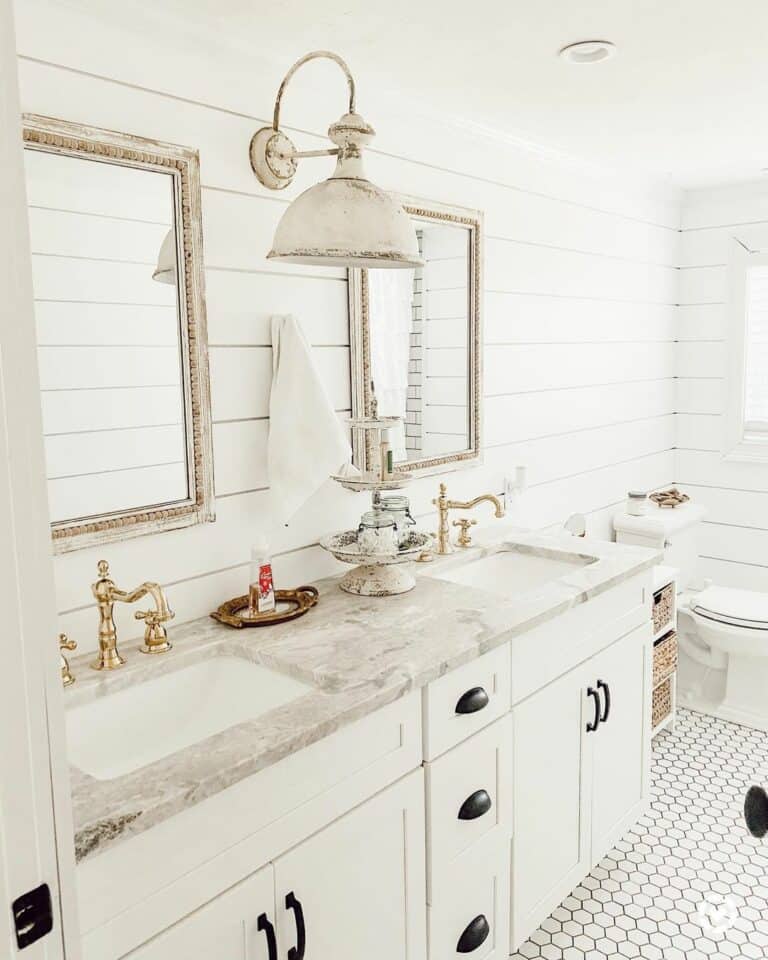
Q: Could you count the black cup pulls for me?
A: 3